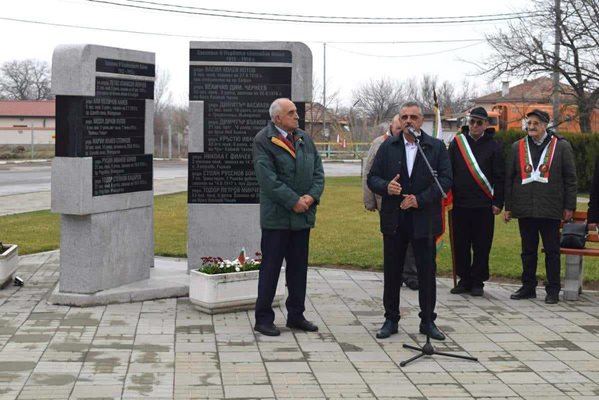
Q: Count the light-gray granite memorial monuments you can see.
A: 2